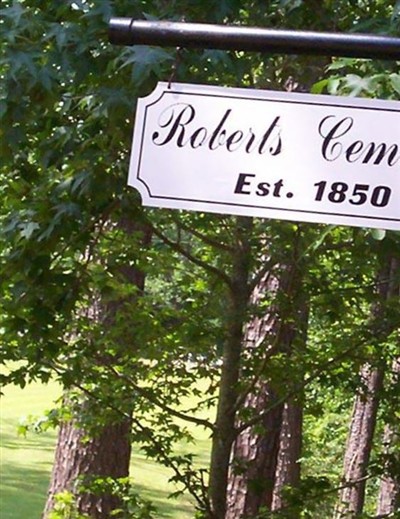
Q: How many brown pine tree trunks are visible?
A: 5